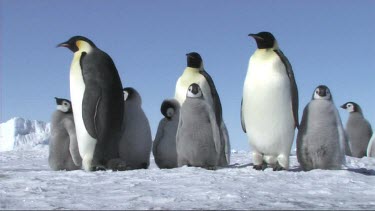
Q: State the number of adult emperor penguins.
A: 3